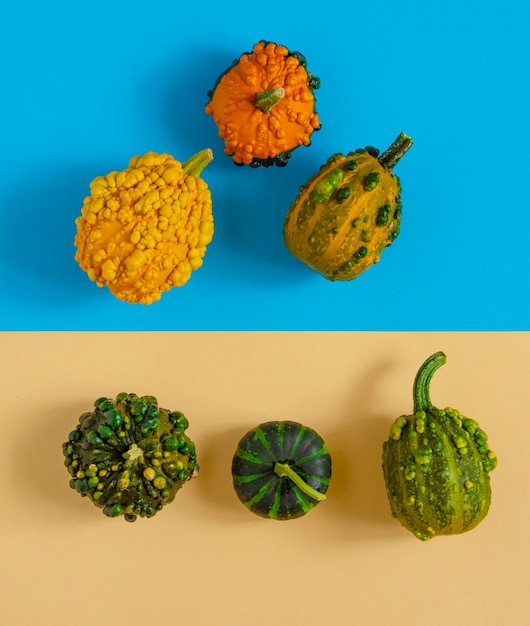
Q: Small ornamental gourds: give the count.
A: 6